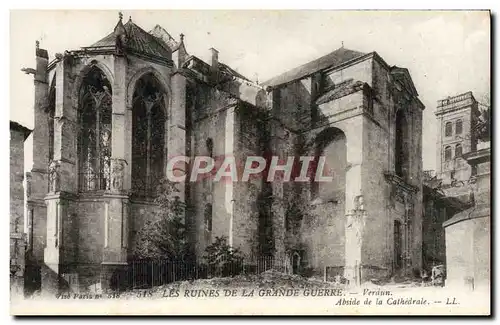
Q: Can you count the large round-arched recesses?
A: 1